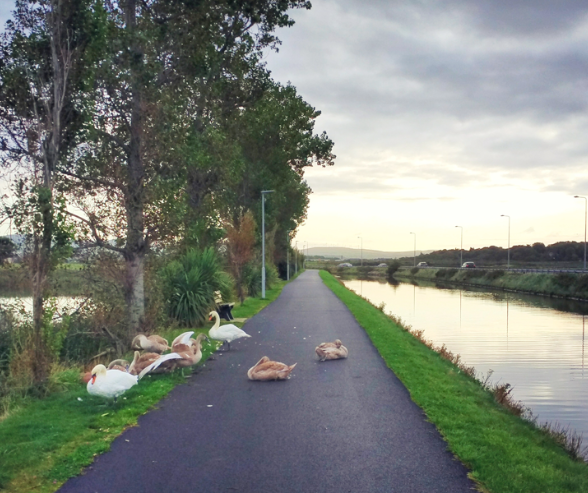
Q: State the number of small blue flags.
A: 0